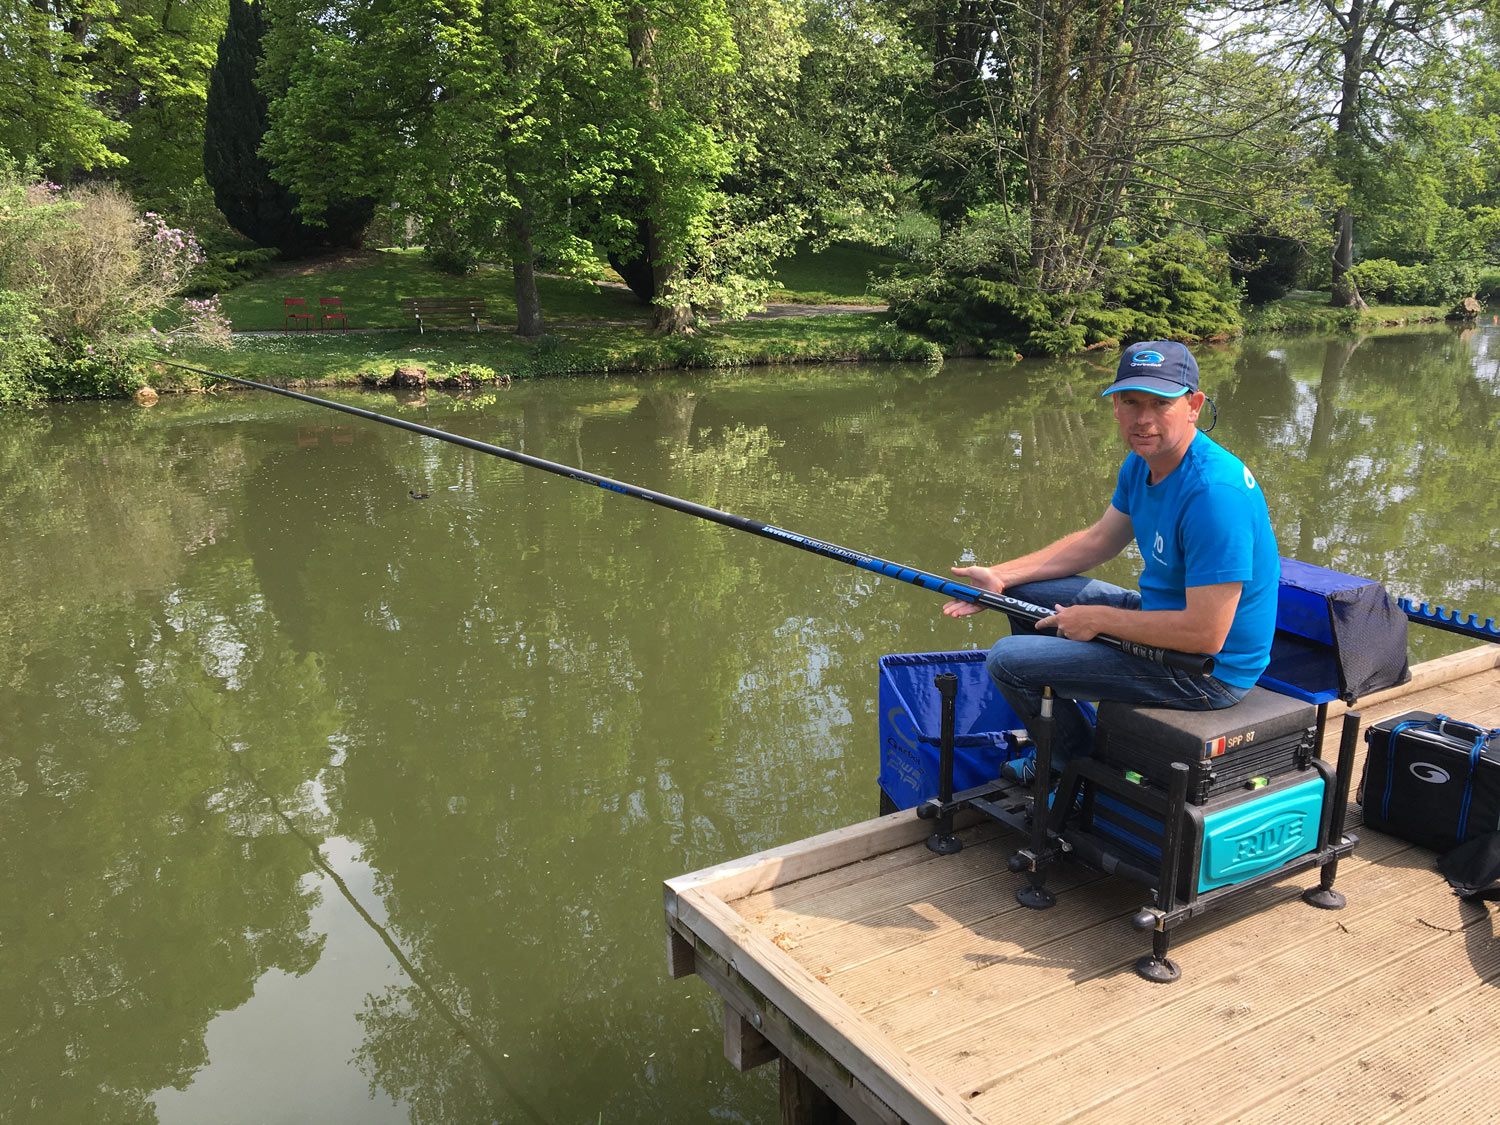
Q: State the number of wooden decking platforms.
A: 1